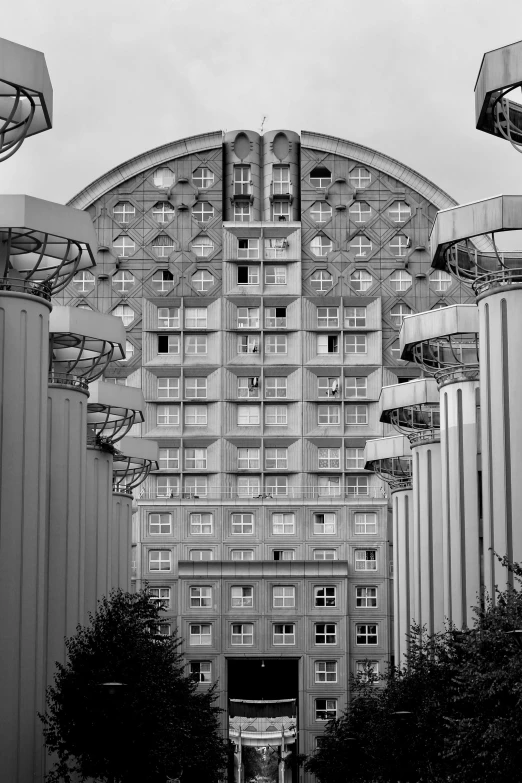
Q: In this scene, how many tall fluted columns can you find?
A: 8